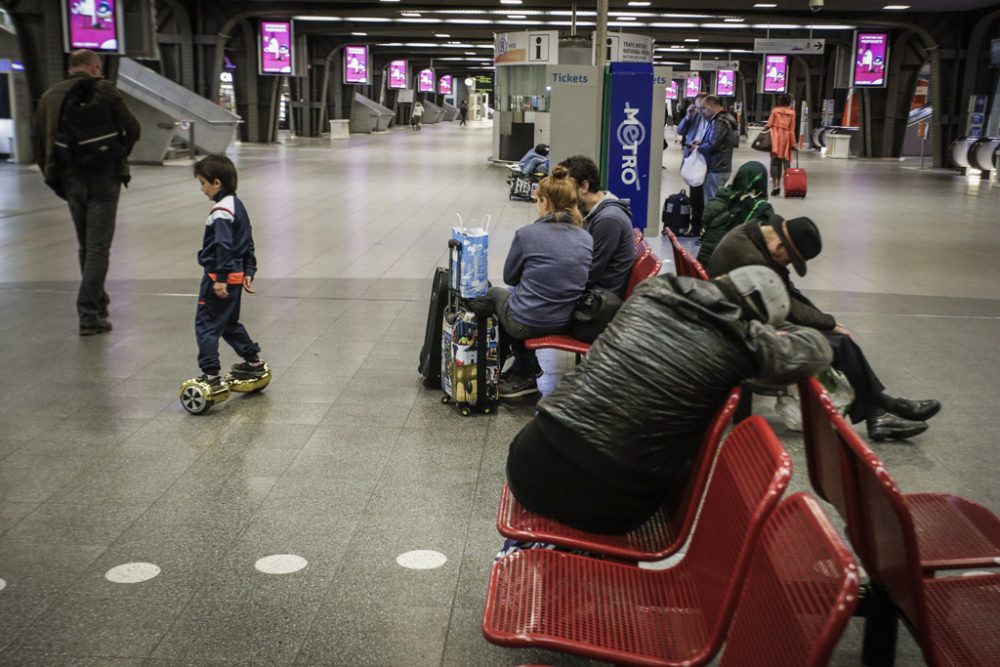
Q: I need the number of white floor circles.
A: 4